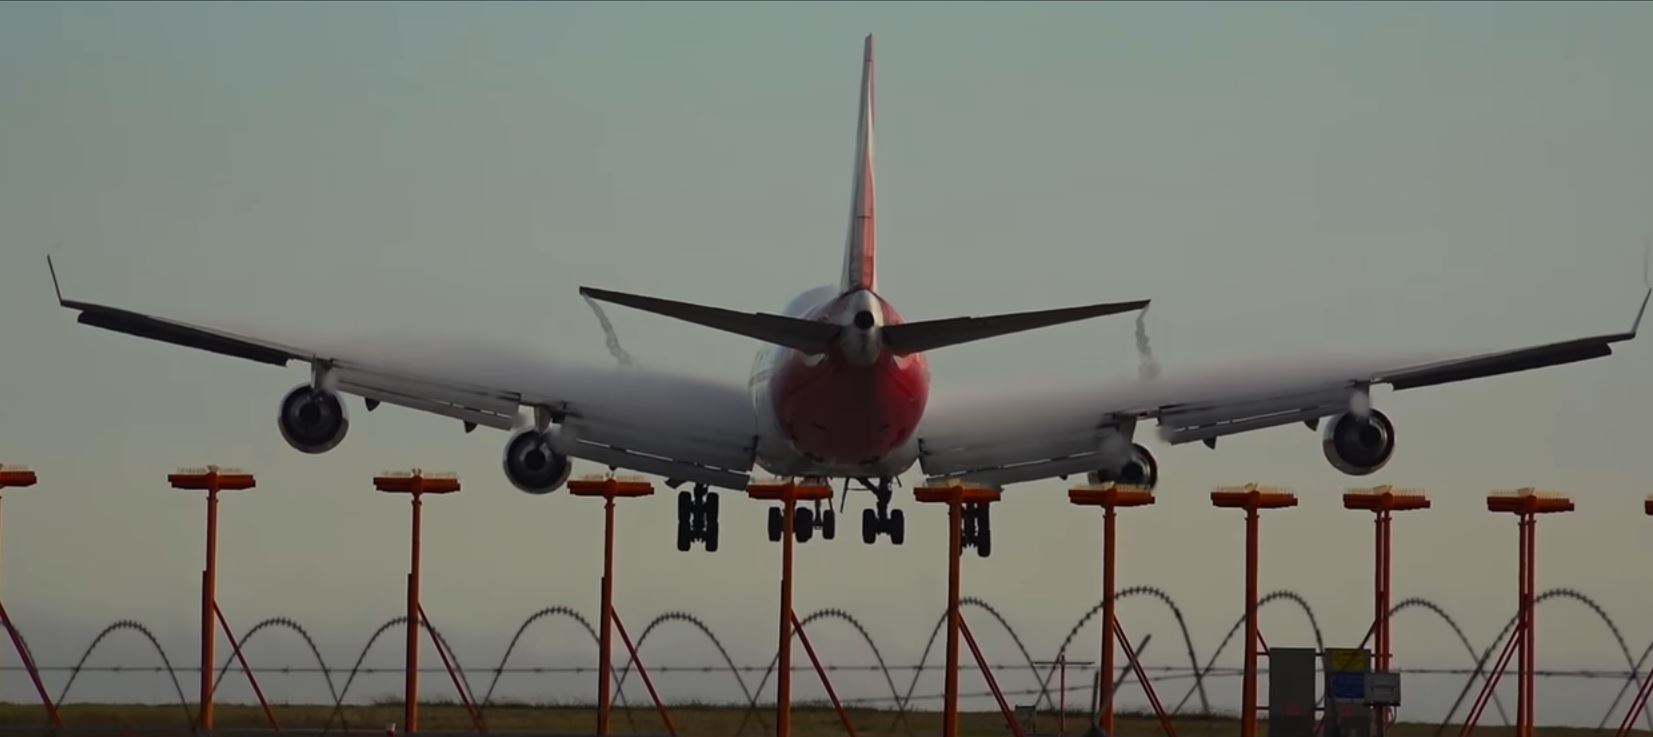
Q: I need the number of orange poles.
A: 11